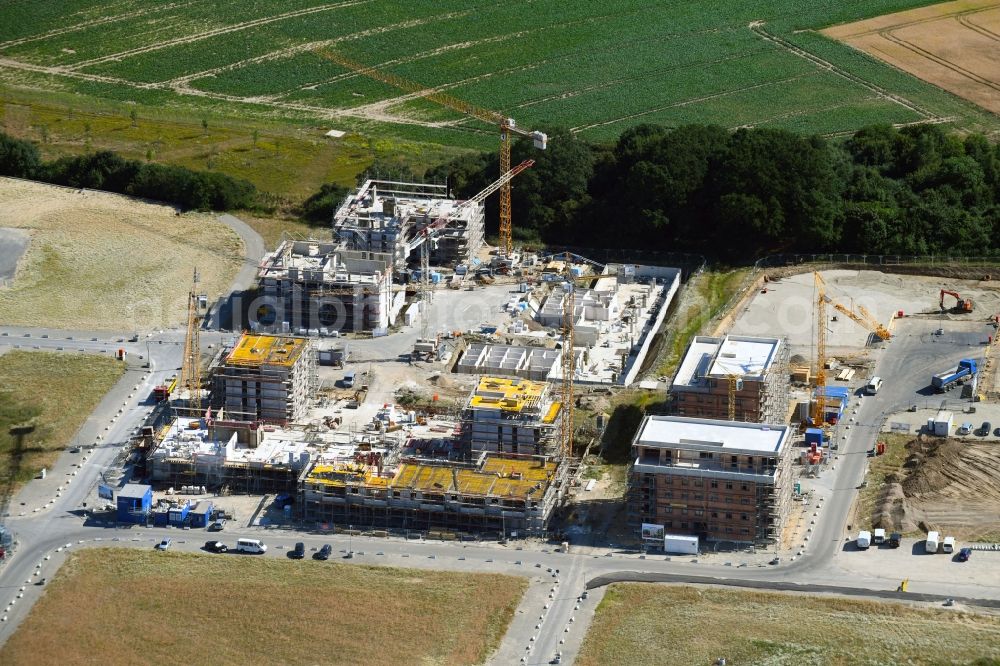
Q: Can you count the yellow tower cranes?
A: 5